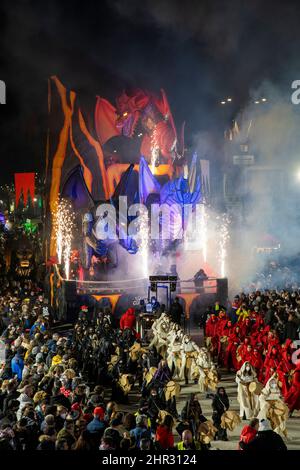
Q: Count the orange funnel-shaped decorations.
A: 2